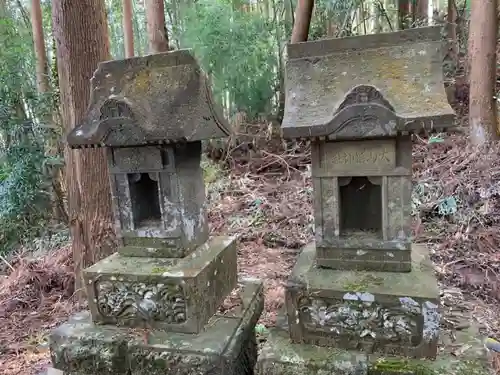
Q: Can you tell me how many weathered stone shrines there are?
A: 2